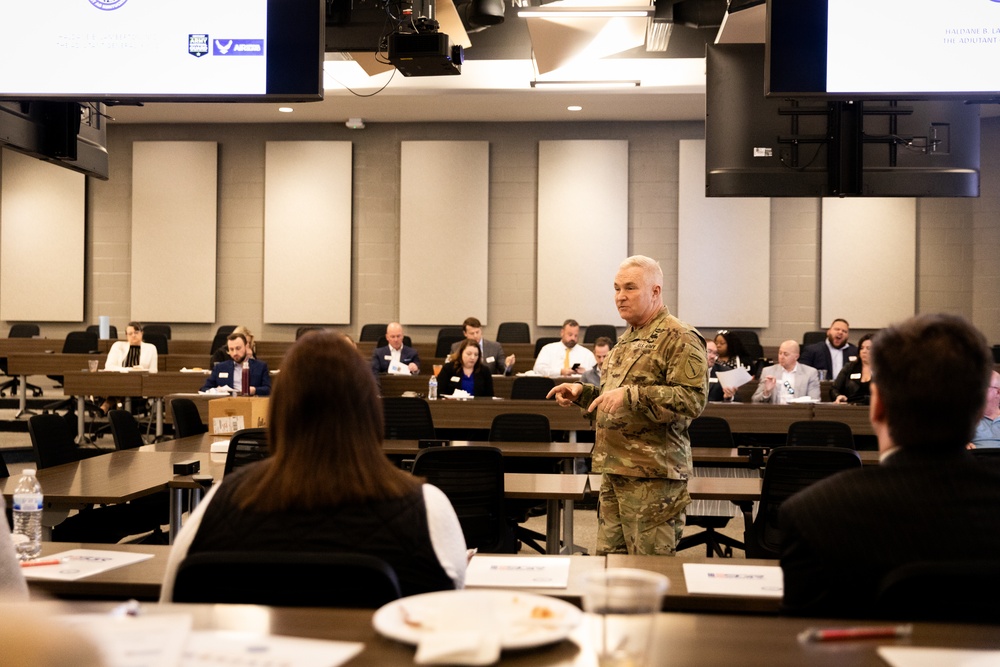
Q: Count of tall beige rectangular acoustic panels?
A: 7